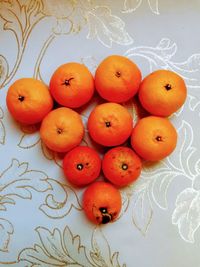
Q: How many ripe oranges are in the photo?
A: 10